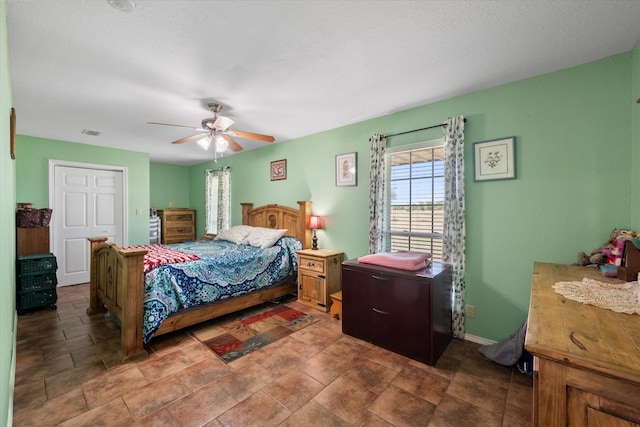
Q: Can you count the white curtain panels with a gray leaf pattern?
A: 4